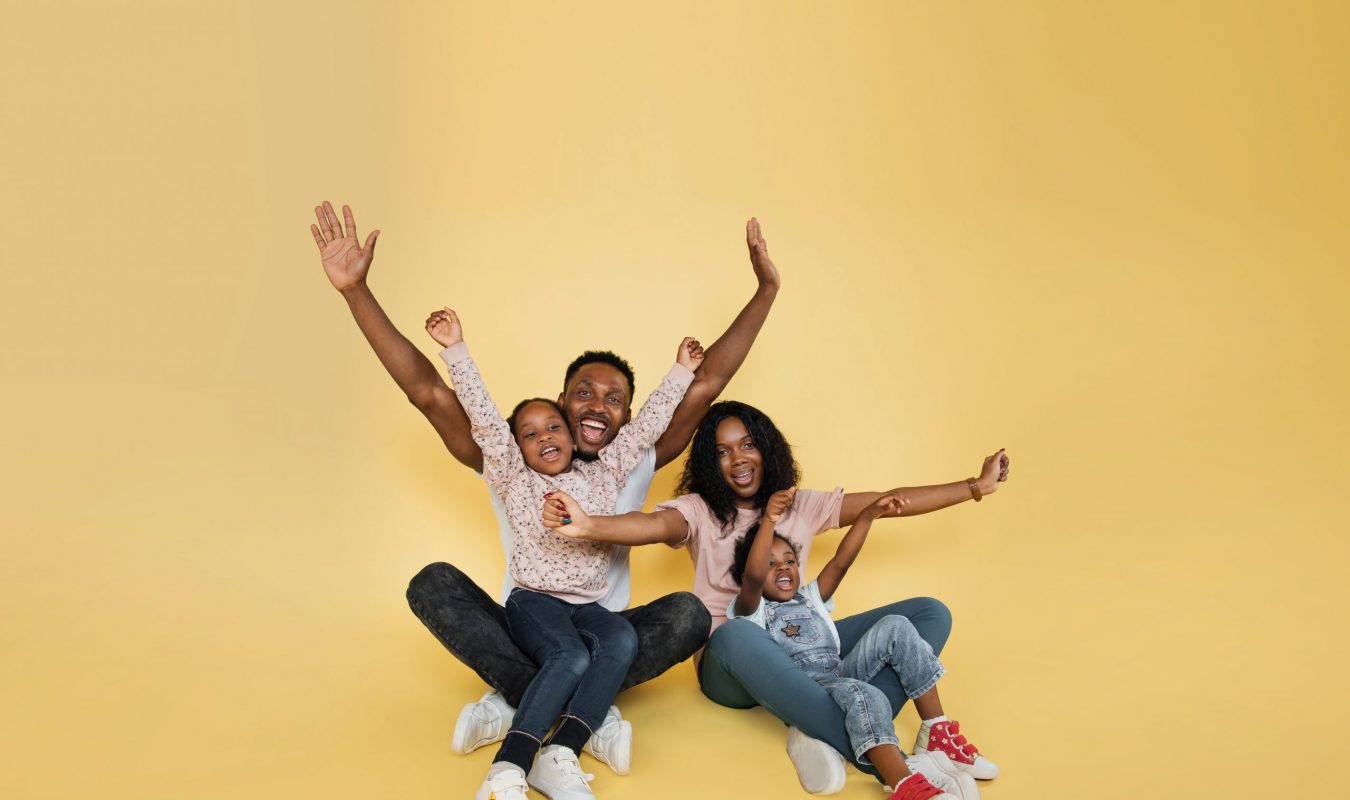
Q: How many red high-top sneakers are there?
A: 2